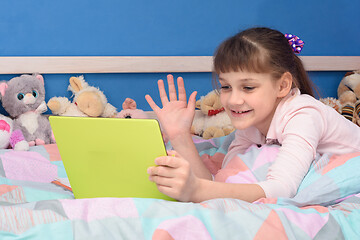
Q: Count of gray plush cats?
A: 1